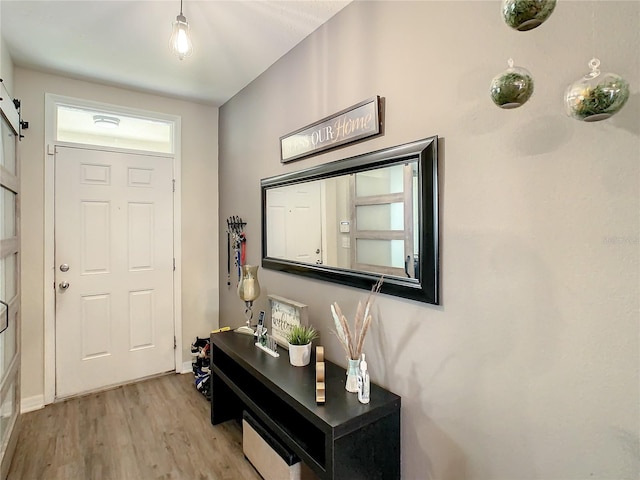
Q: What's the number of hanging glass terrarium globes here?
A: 3